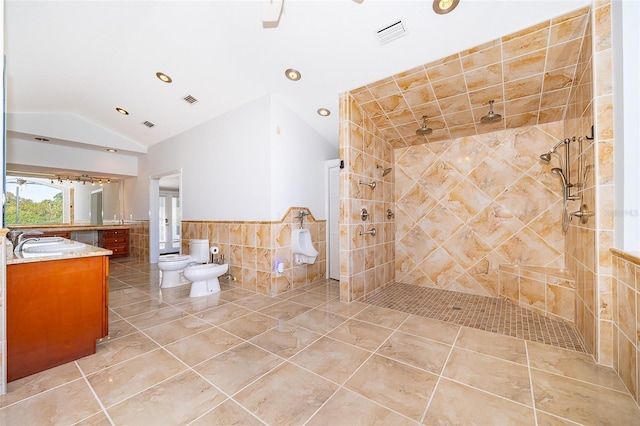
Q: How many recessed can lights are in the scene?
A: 7